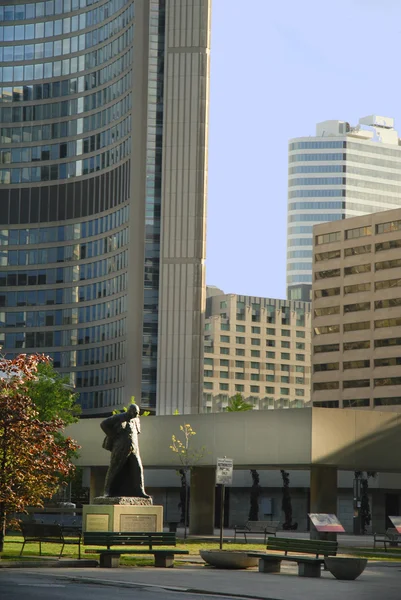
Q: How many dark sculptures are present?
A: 1